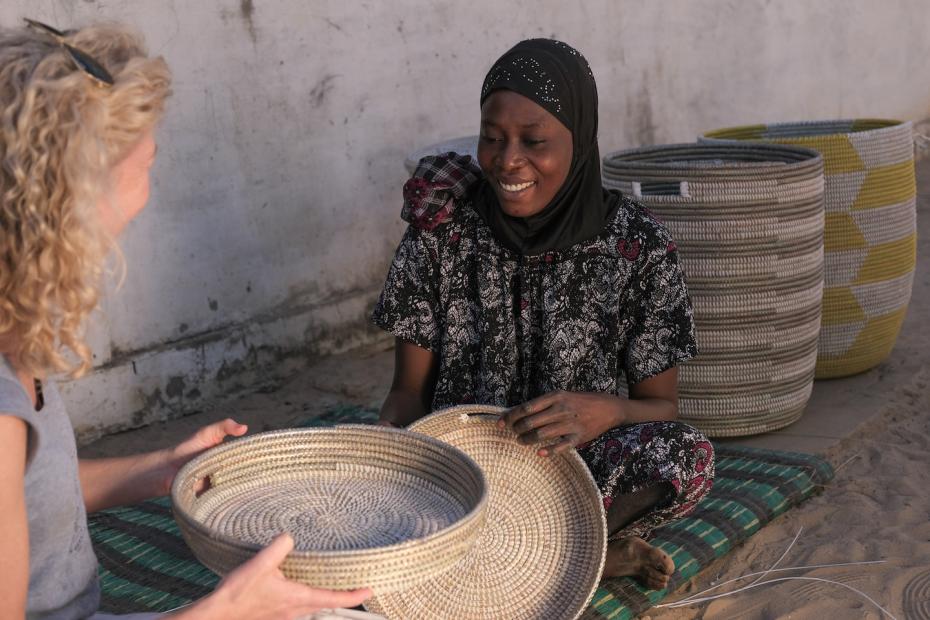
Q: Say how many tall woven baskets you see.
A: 2